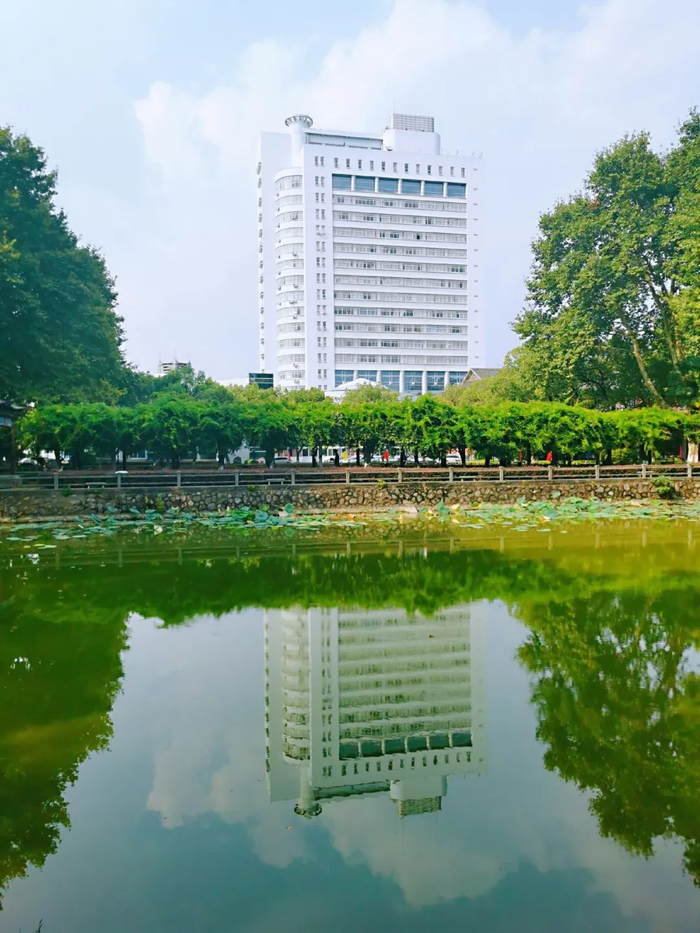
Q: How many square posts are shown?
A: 13